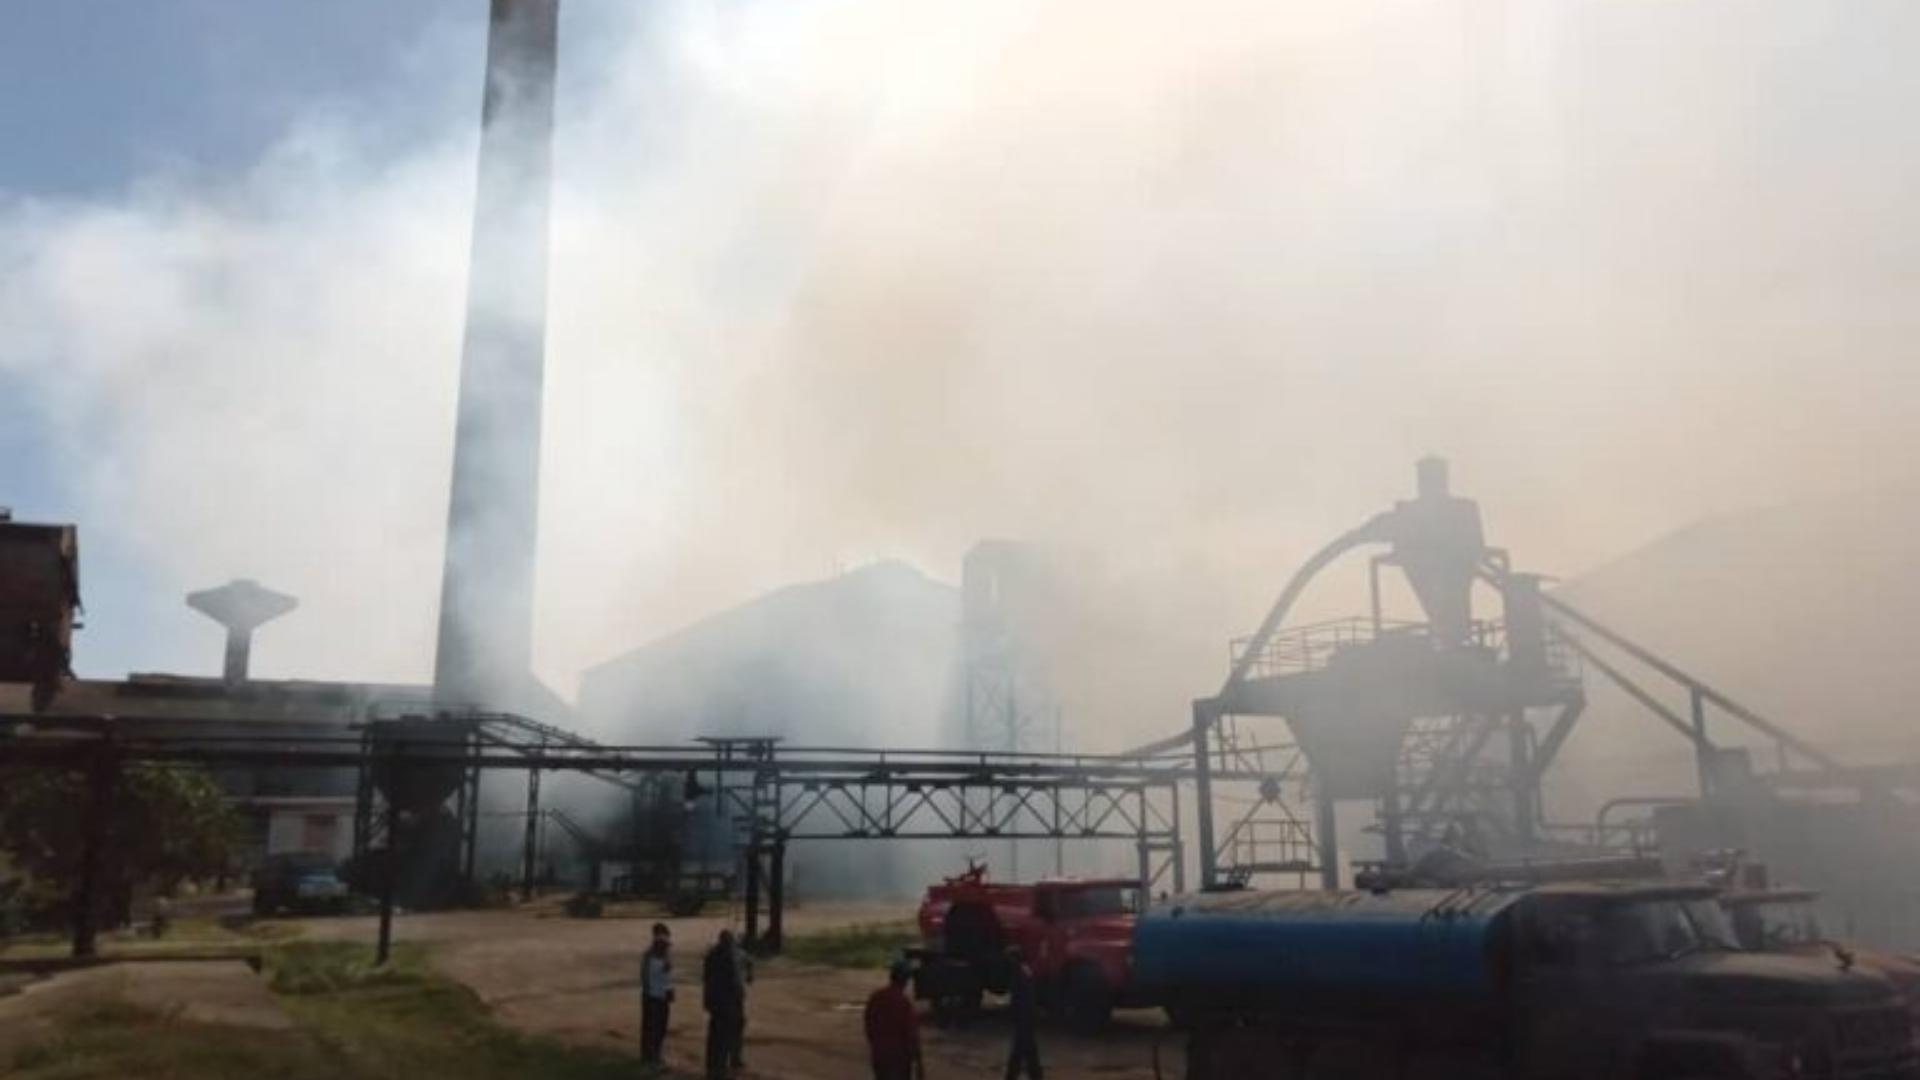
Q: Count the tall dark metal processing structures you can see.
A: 1